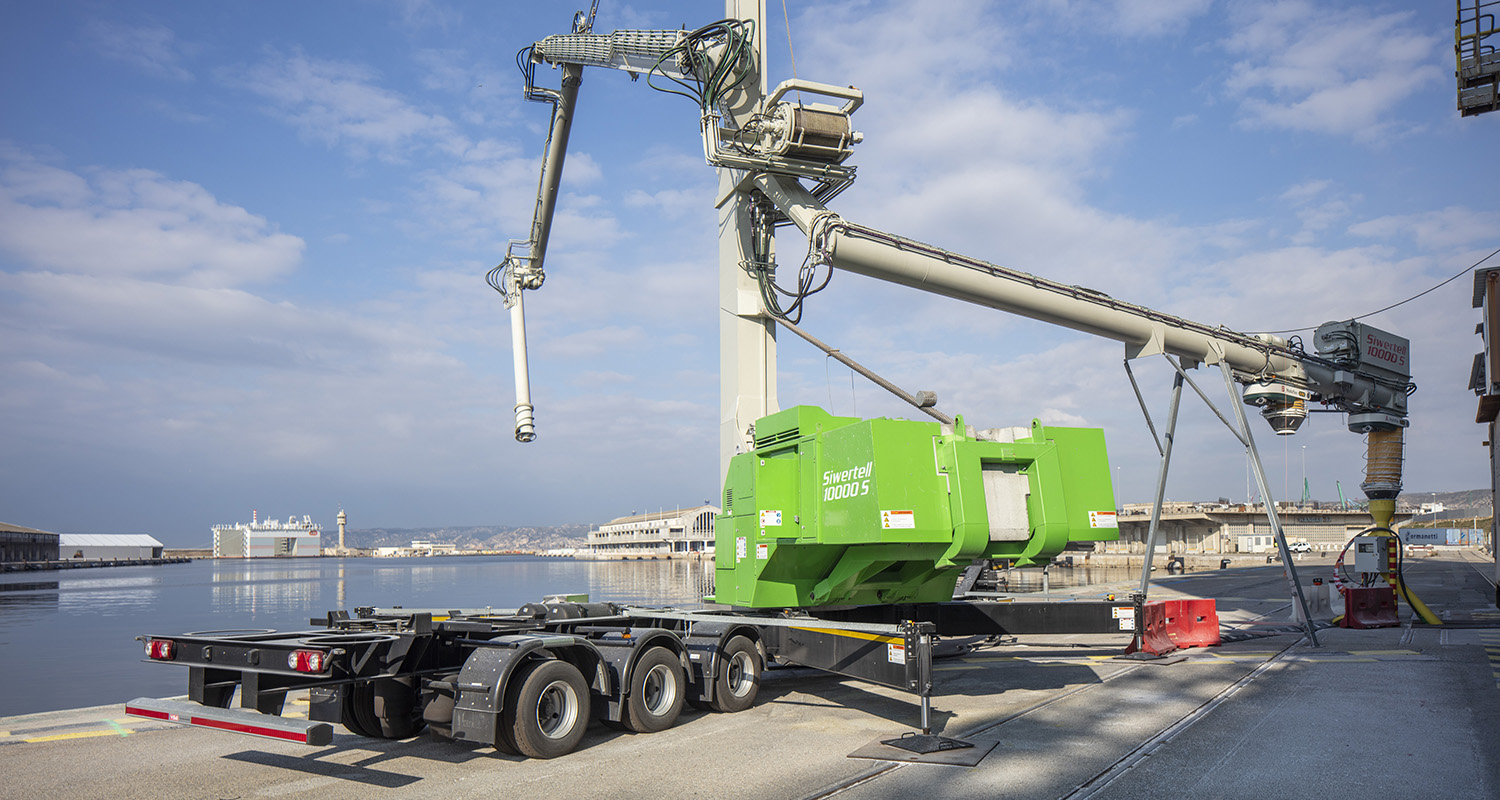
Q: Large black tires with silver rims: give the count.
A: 3